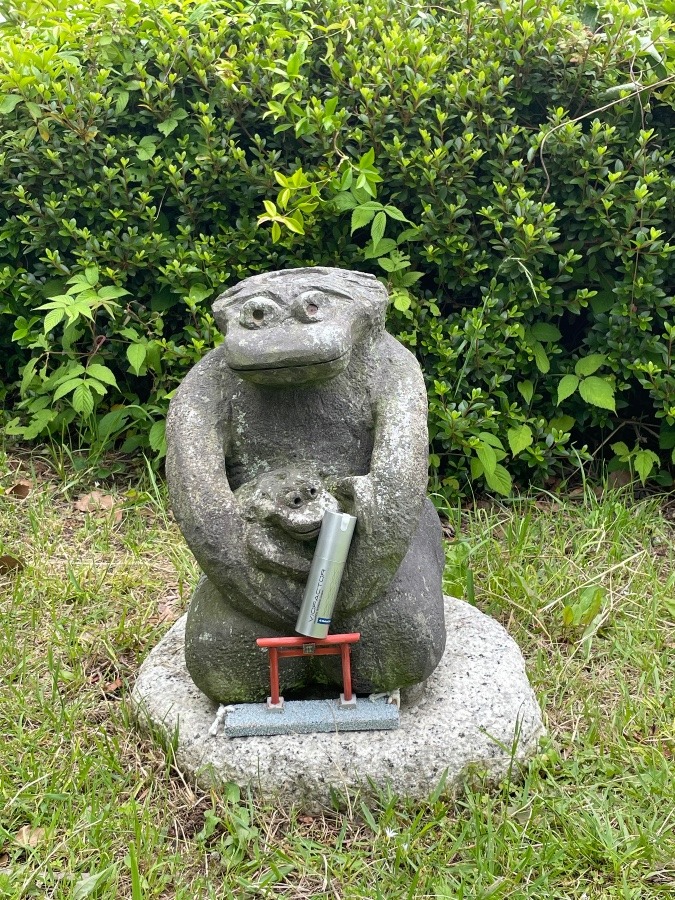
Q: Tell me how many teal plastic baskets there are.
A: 0